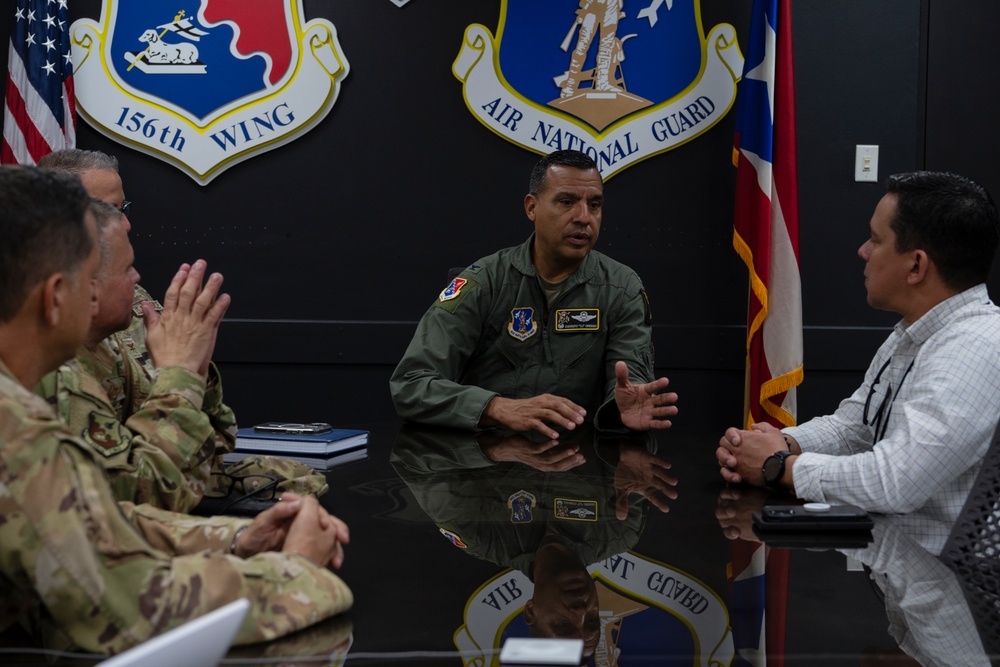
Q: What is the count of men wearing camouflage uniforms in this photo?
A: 3